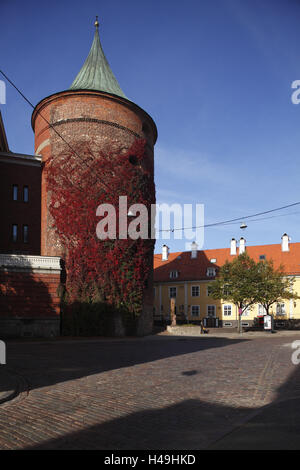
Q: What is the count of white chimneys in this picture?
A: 5